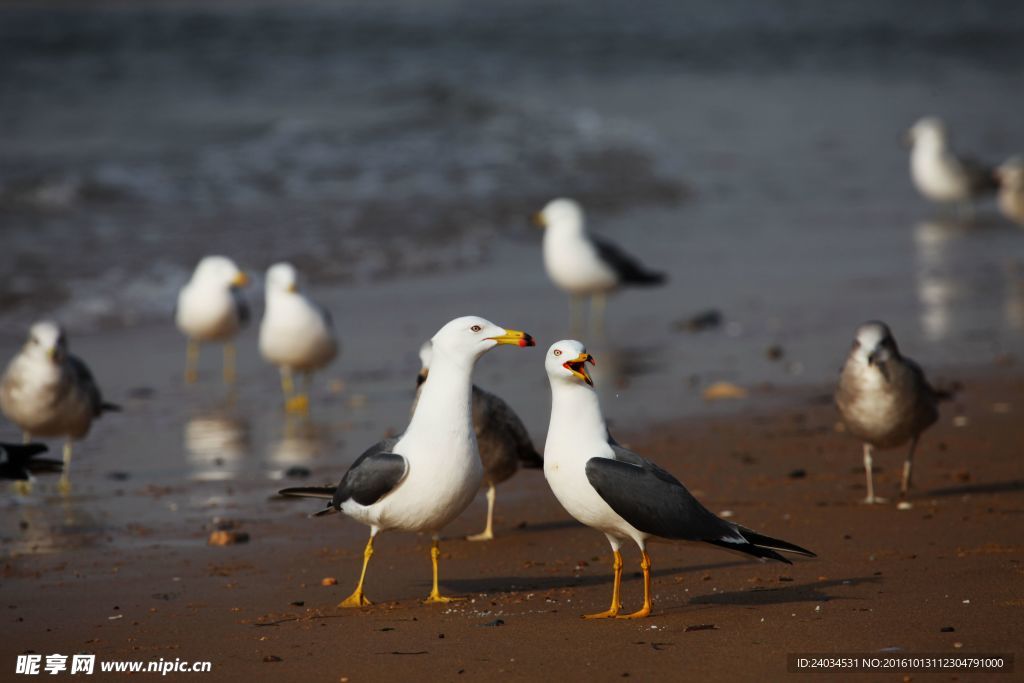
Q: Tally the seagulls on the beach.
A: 11